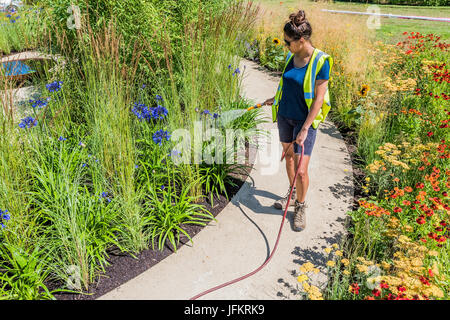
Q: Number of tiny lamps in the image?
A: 0